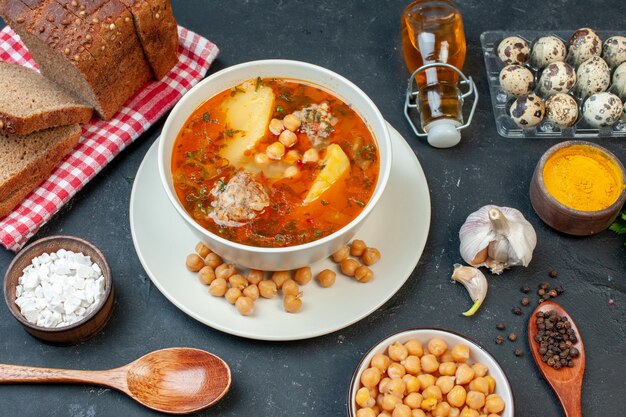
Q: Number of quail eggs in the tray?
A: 11